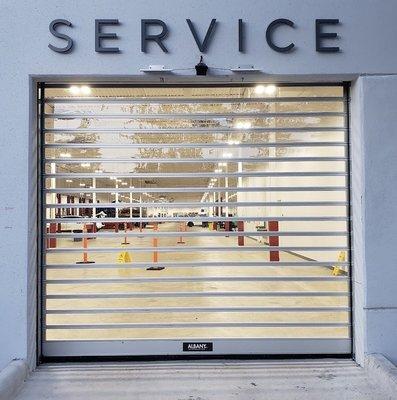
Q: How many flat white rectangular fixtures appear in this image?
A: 2